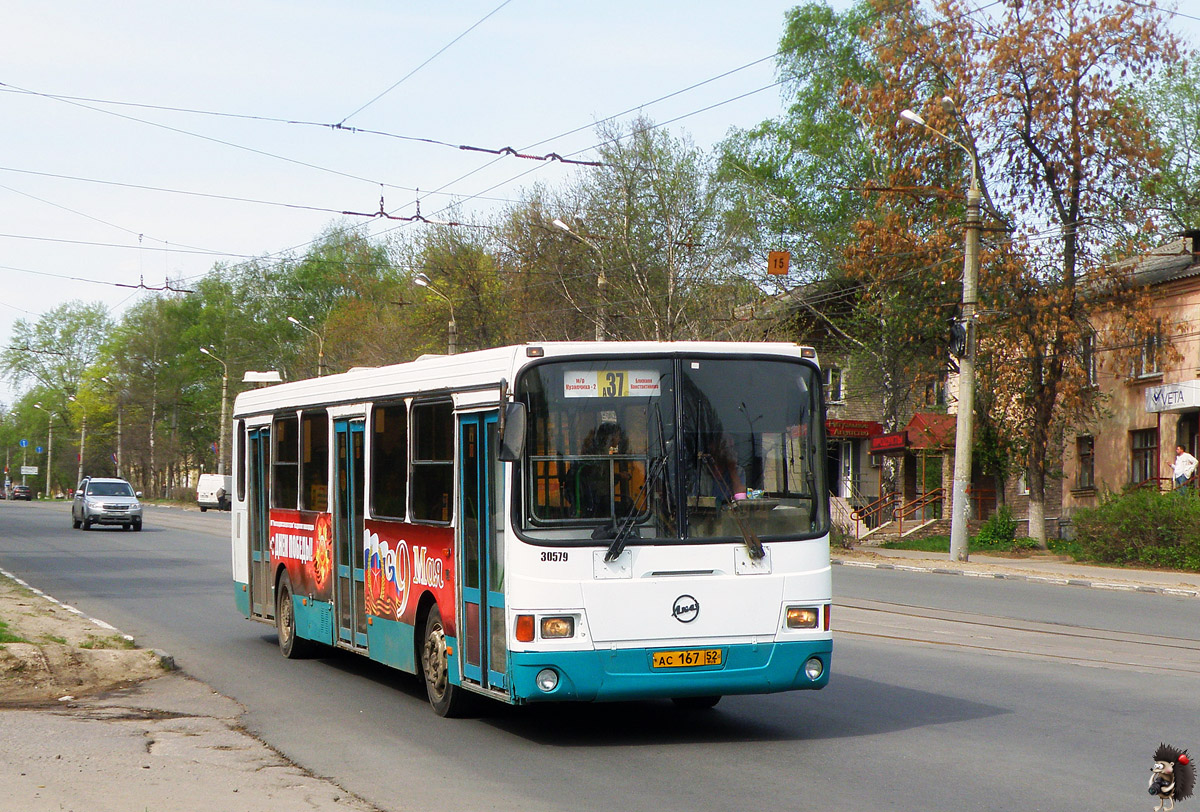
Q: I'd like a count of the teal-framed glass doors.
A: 3